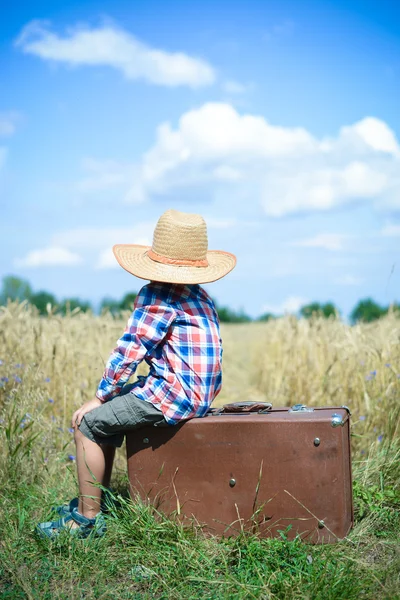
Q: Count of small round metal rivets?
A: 4